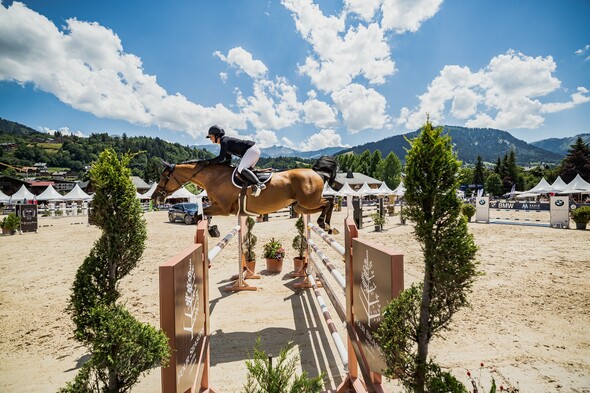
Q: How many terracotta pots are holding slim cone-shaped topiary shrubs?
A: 2